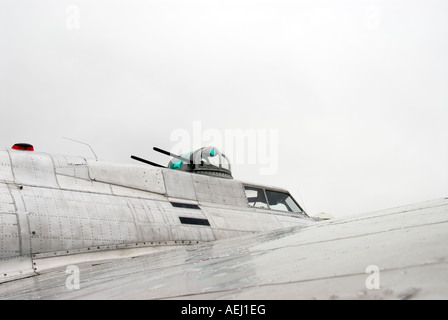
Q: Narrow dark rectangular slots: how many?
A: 2